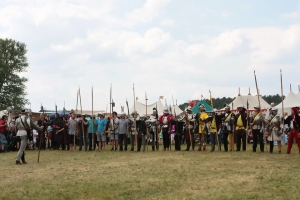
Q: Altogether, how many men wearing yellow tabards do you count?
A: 3